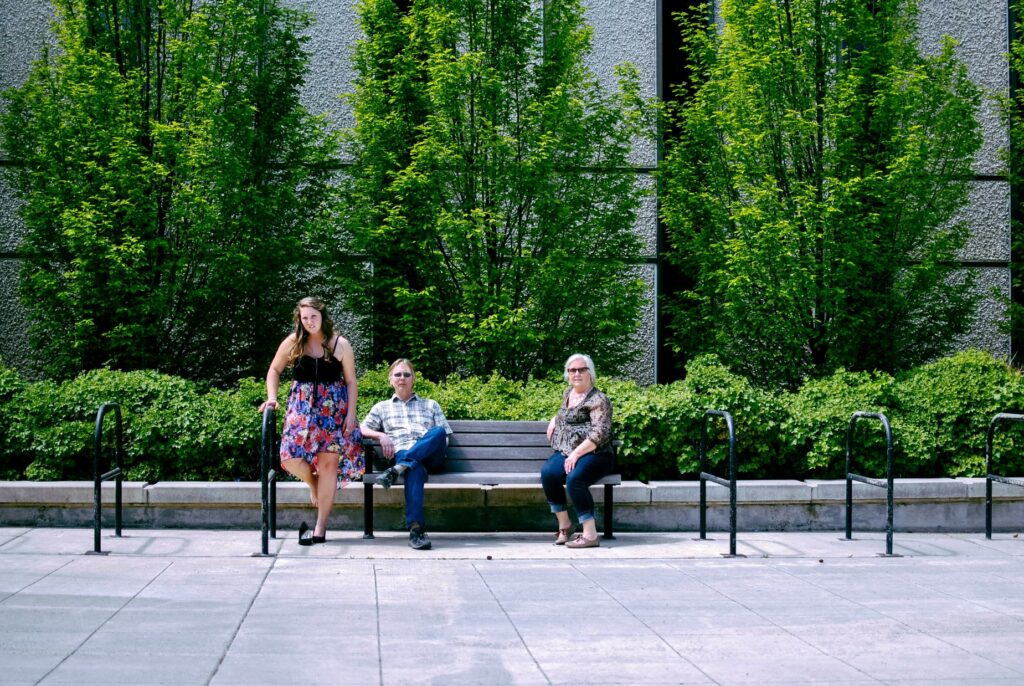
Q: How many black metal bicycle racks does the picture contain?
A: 5